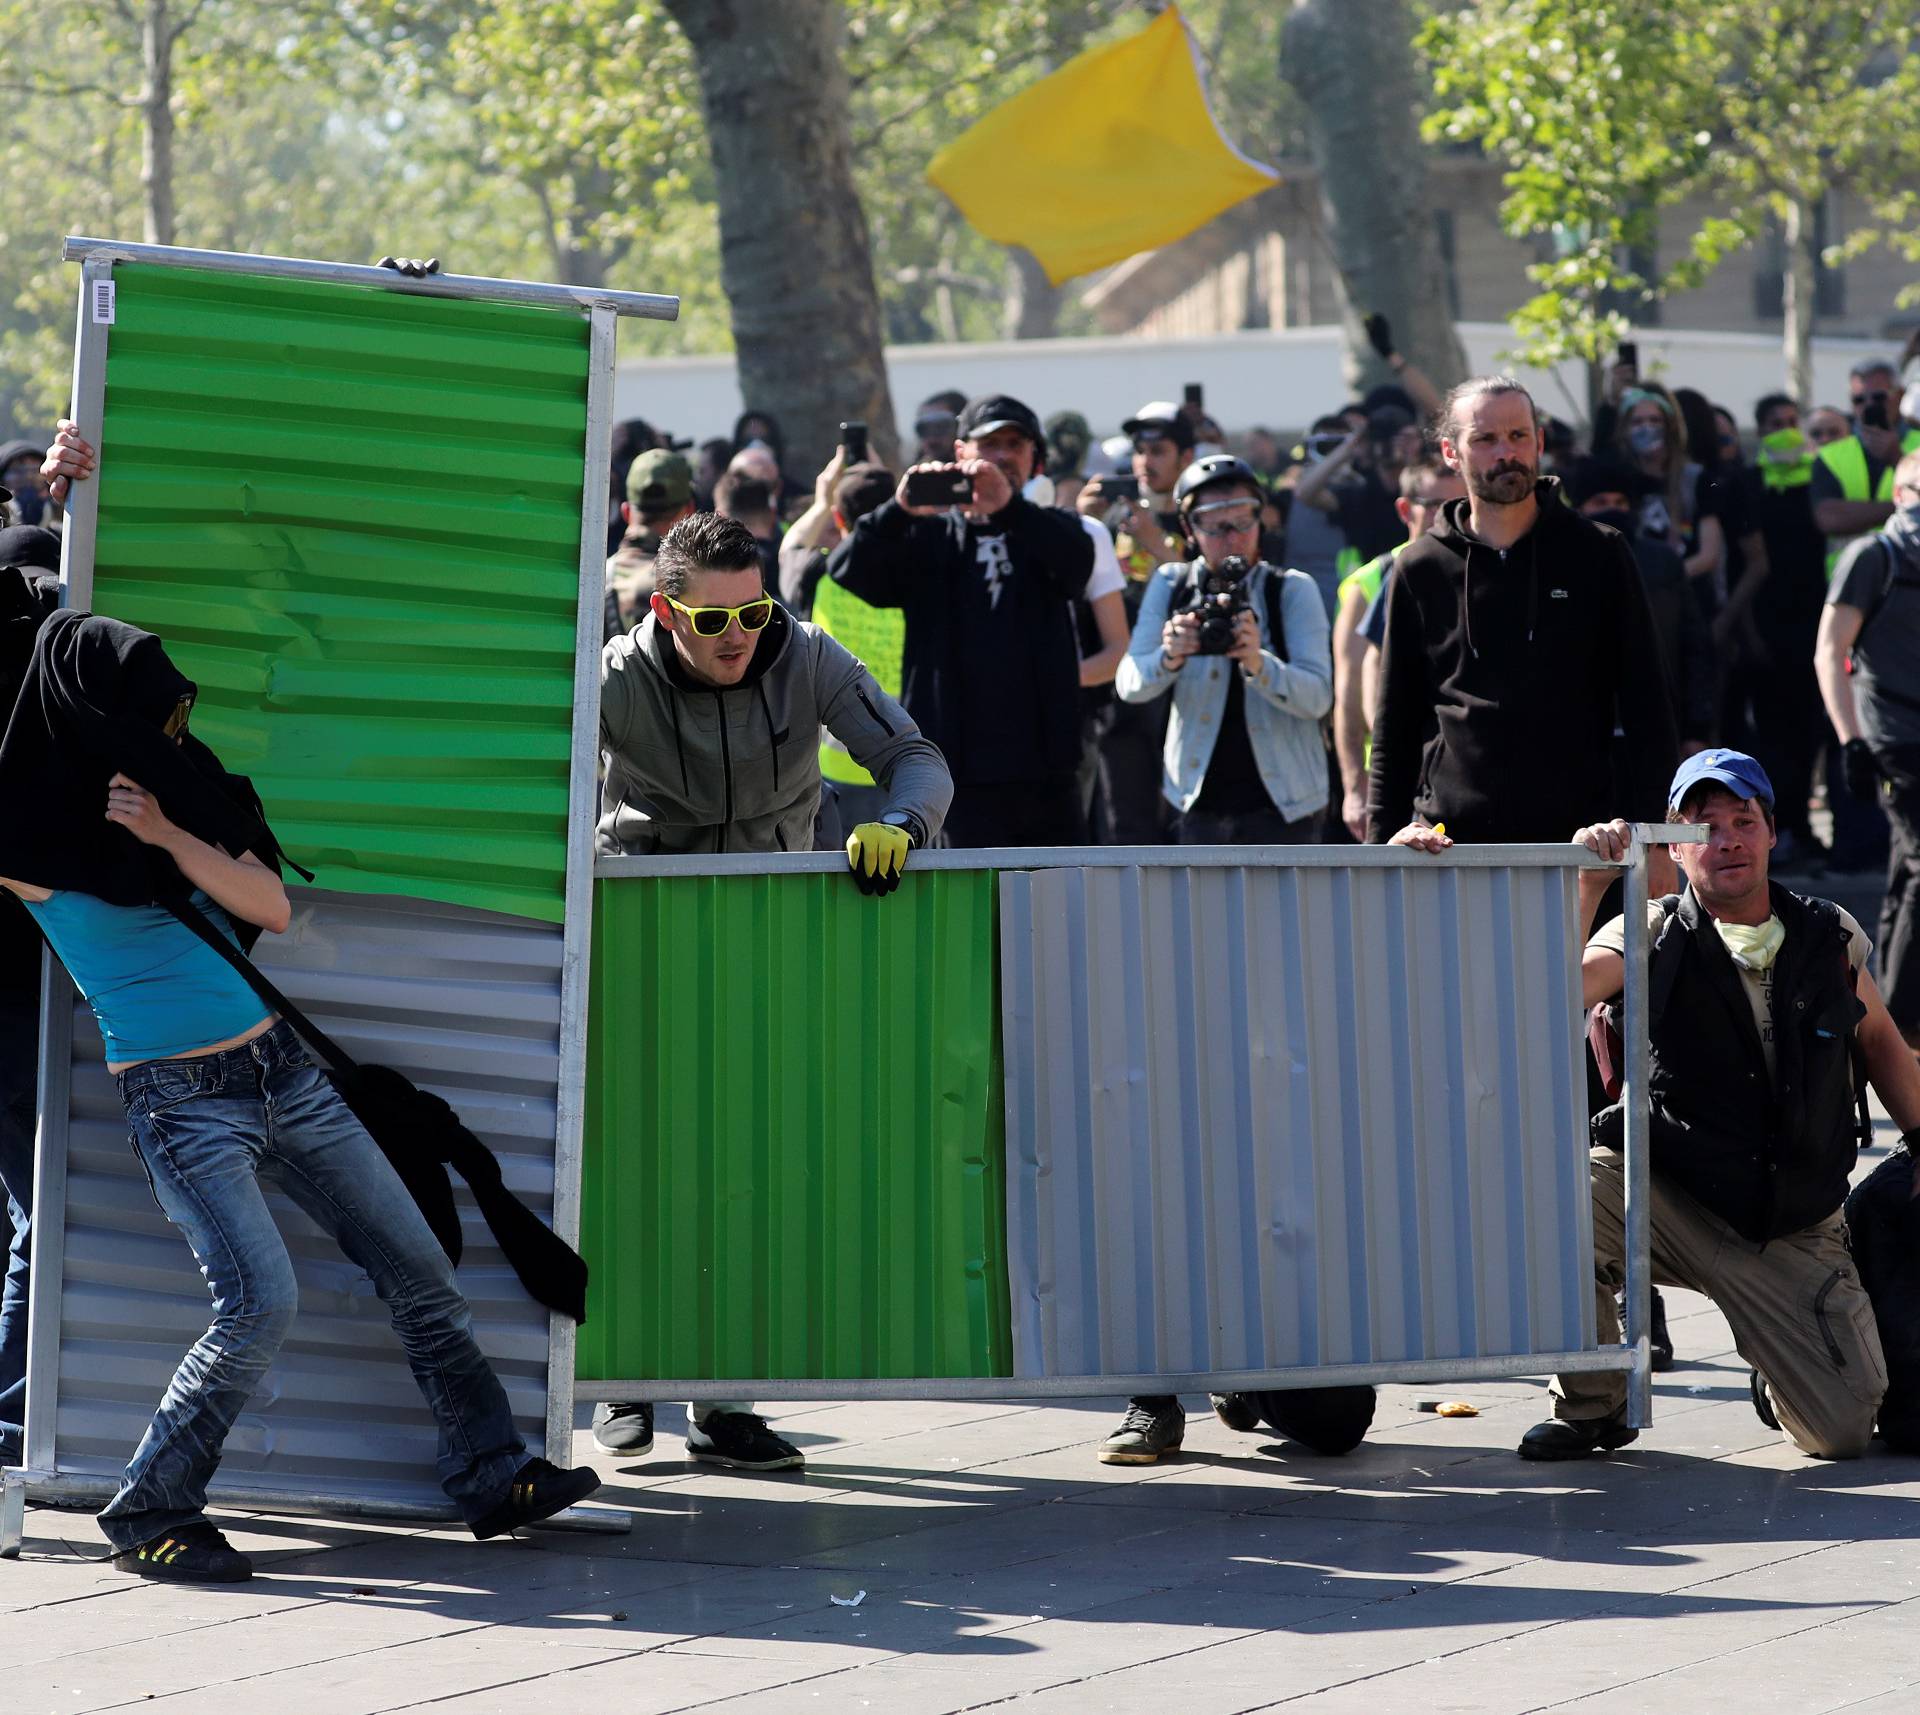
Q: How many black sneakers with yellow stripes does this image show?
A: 2